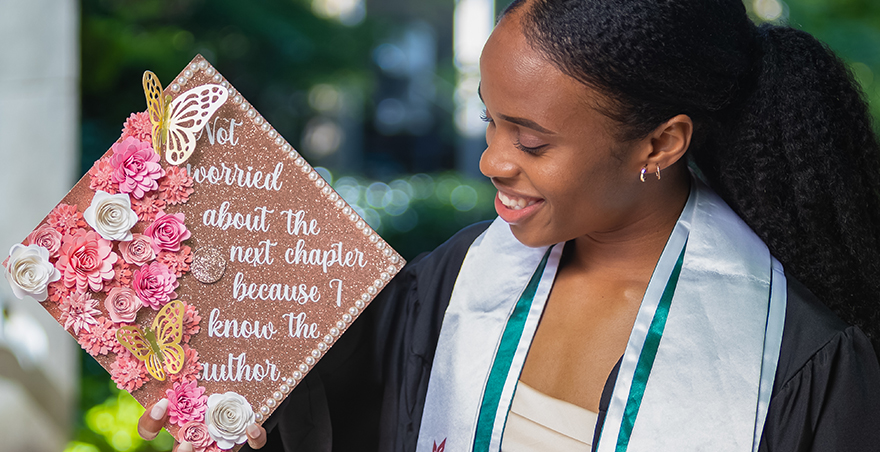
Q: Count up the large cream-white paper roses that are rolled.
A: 3